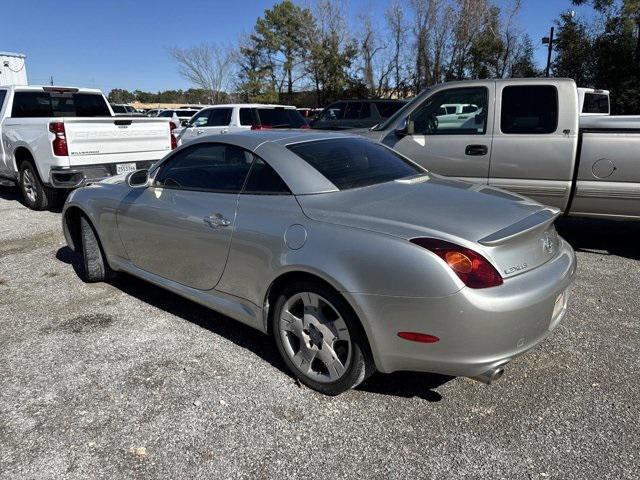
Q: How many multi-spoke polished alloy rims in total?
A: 2